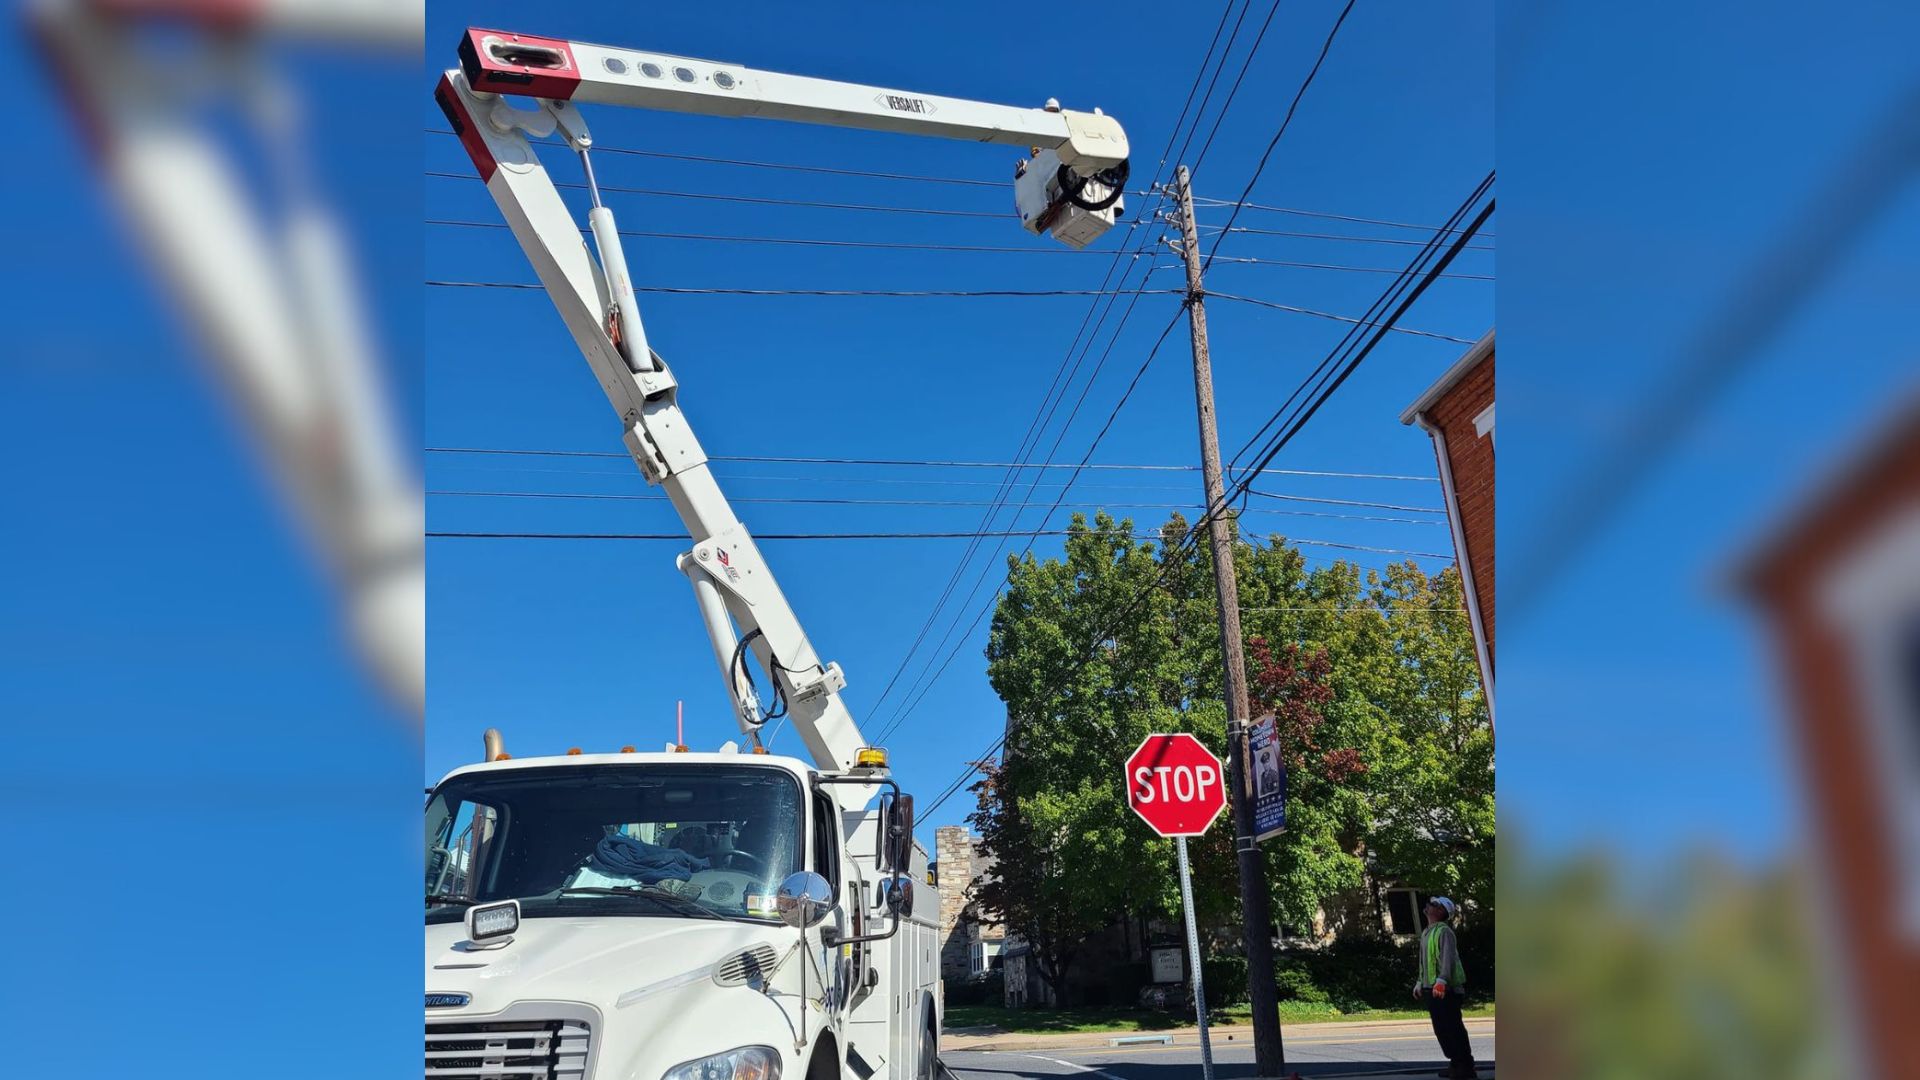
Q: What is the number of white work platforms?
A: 1